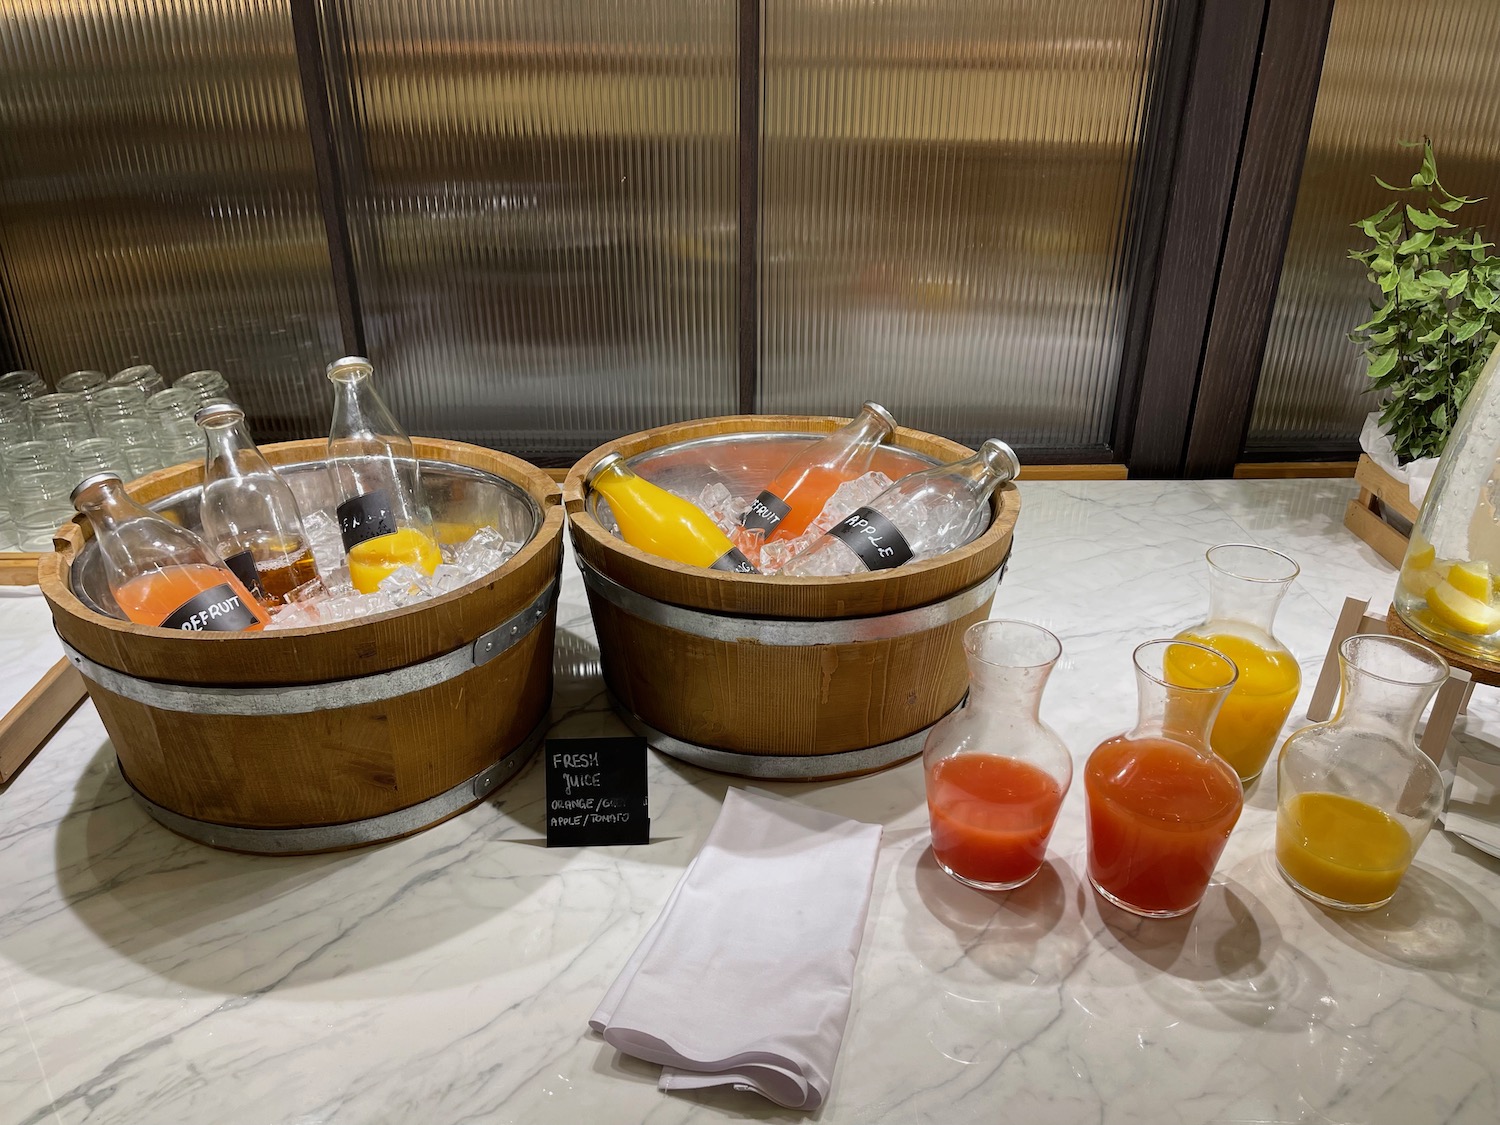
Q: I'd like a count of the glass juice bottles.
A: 6